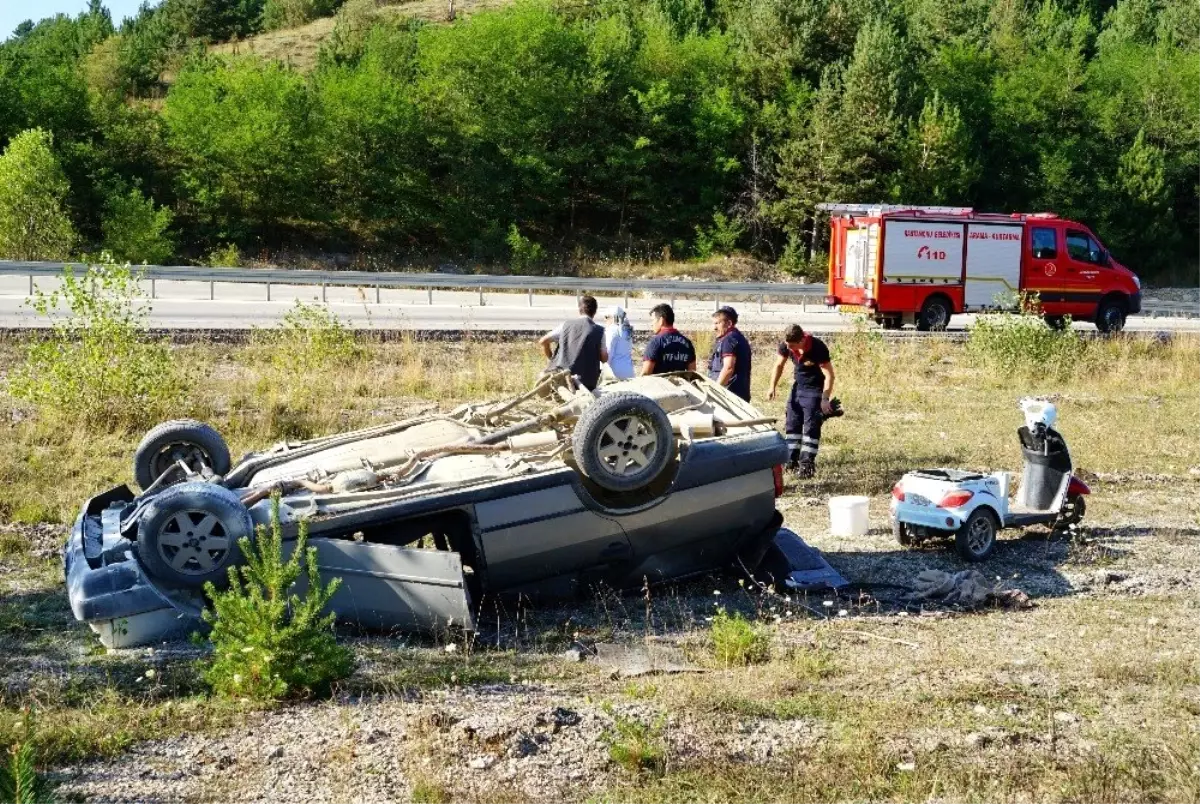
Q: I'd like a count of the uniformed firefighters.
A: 3